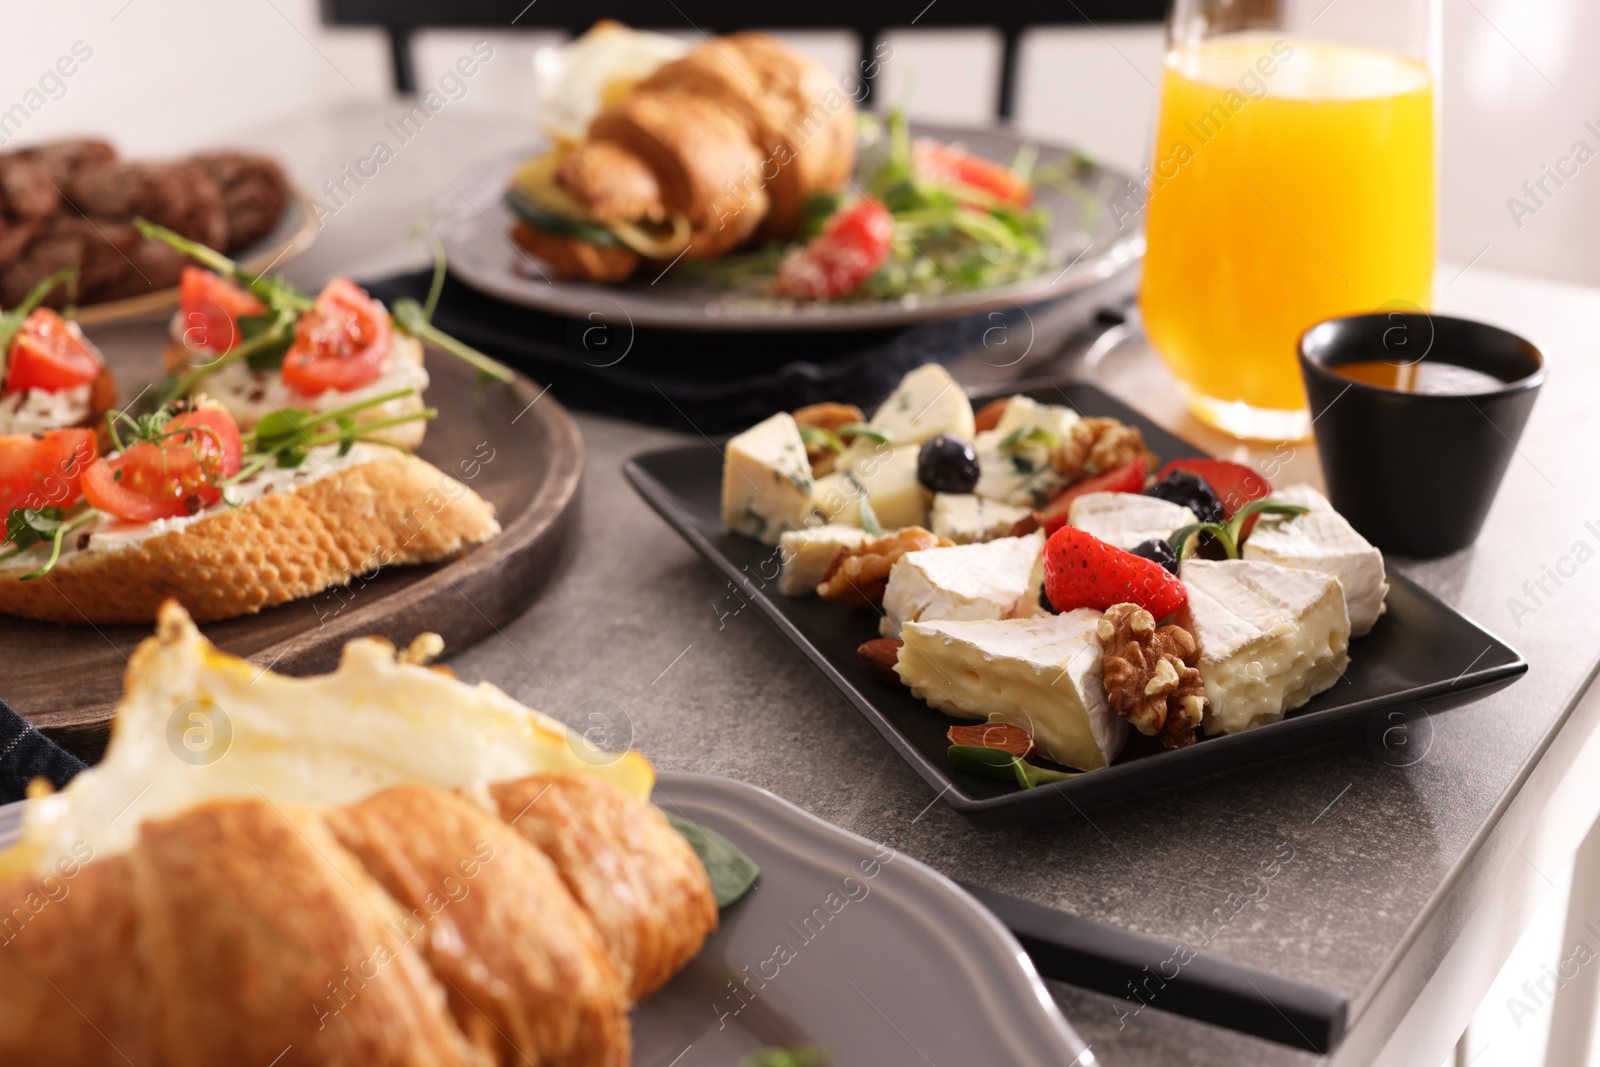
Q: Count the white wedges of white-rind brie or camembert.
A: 5